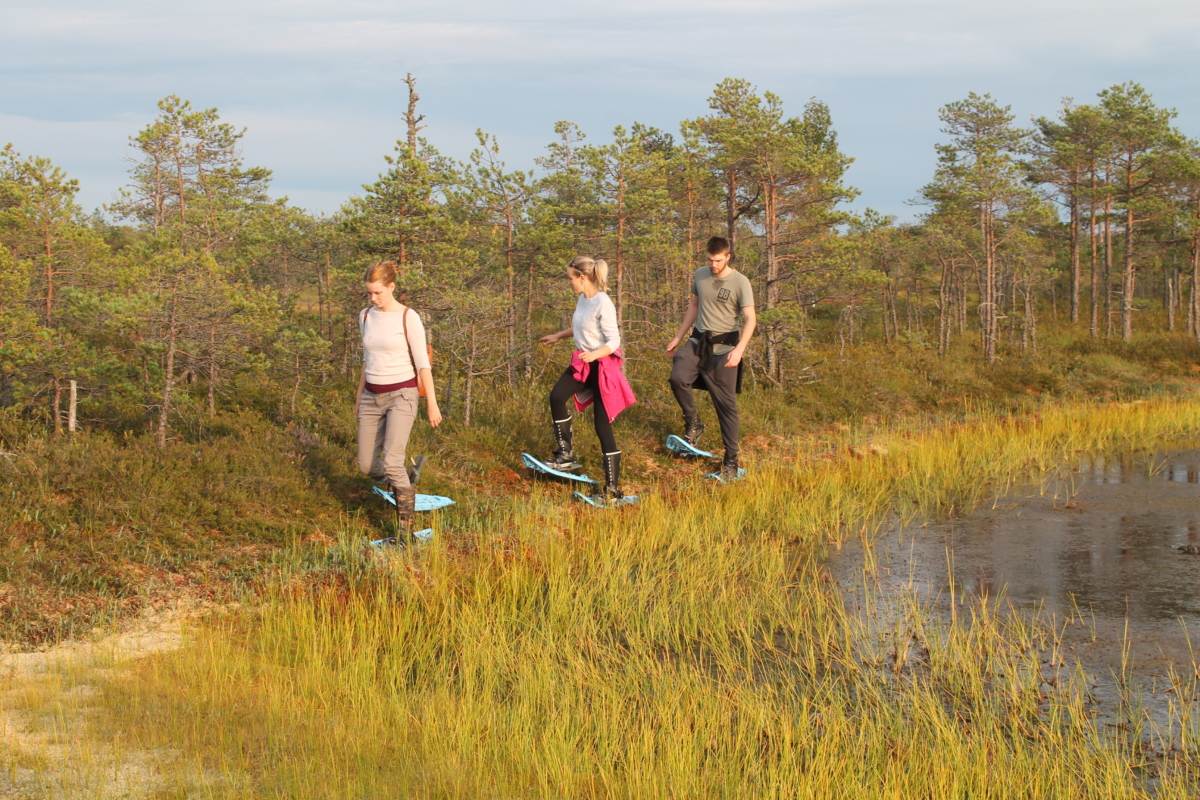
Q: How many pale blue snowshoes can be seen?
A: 6